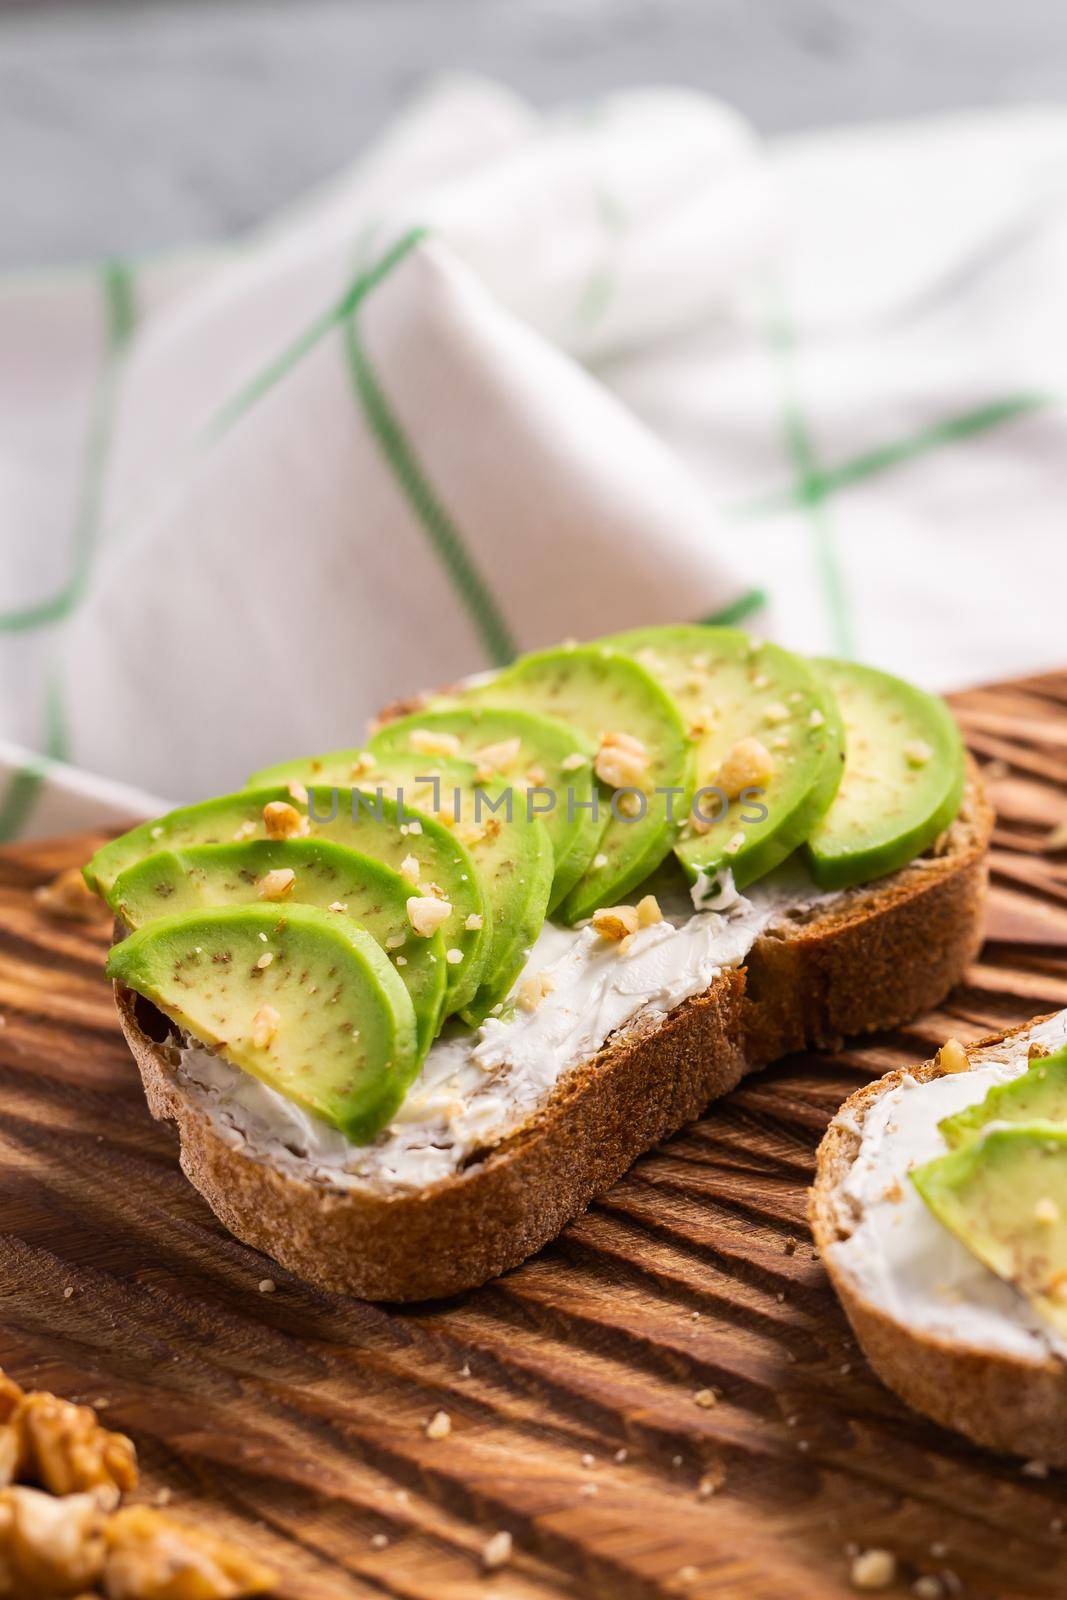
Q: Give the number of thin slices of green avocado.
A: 10